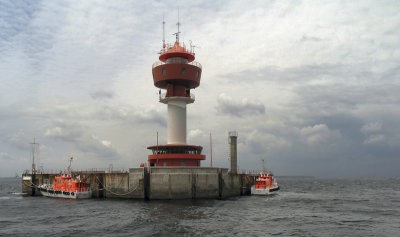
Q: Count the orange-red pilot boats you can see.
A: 2